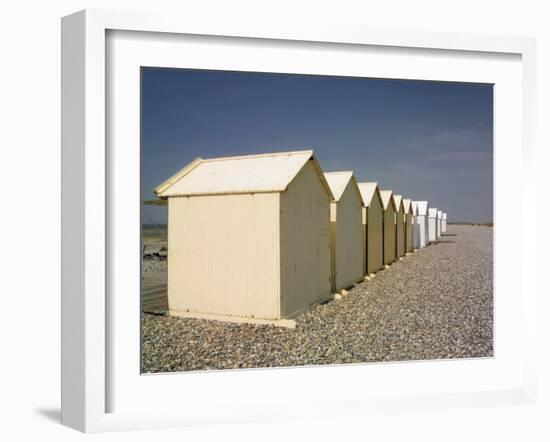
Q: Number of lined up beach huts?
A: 11